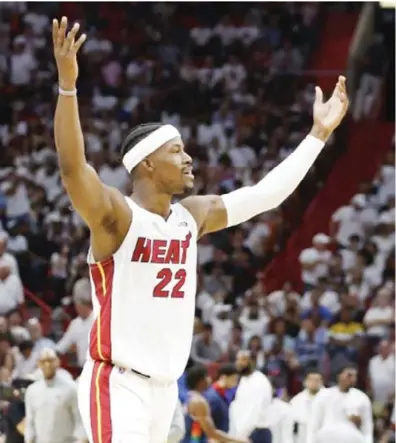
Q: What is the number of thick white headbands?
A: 1